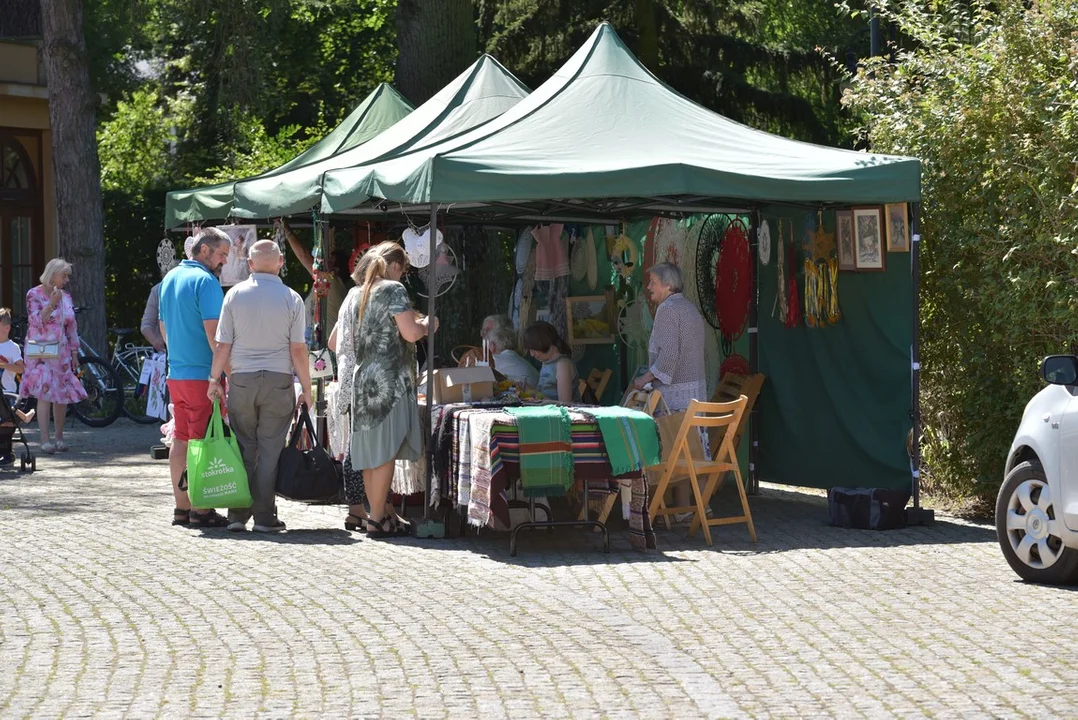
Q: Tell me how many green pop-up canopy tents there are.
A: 3